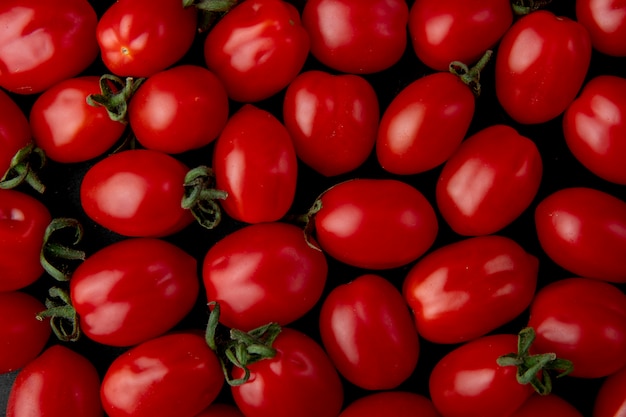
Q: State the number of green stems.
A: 11